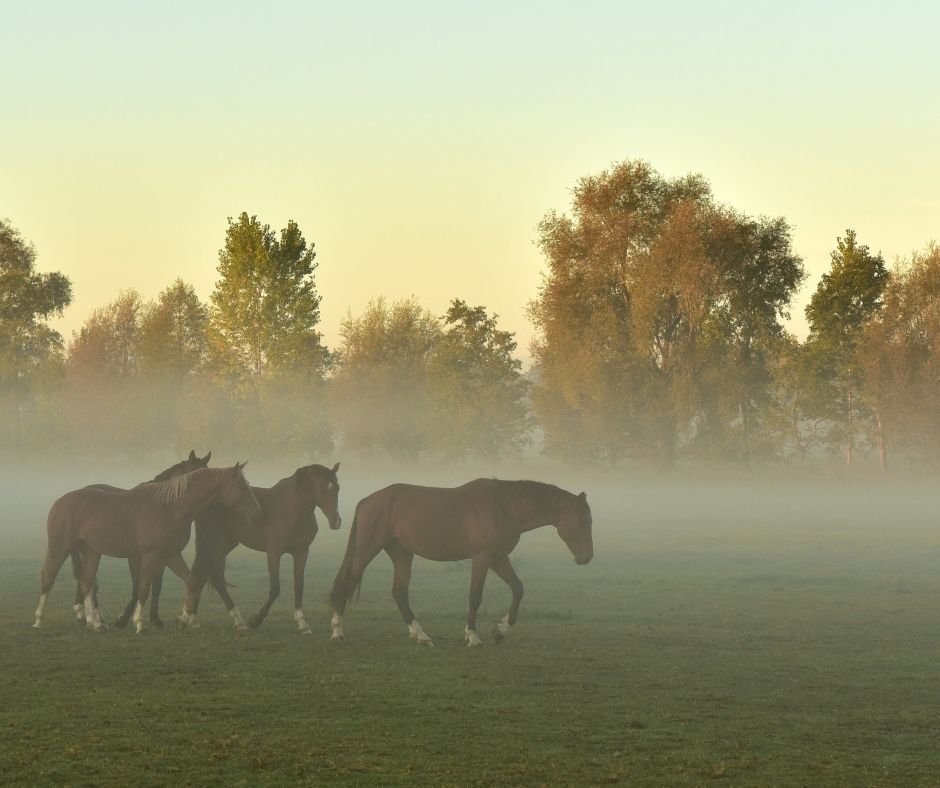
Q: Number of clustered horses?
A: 3